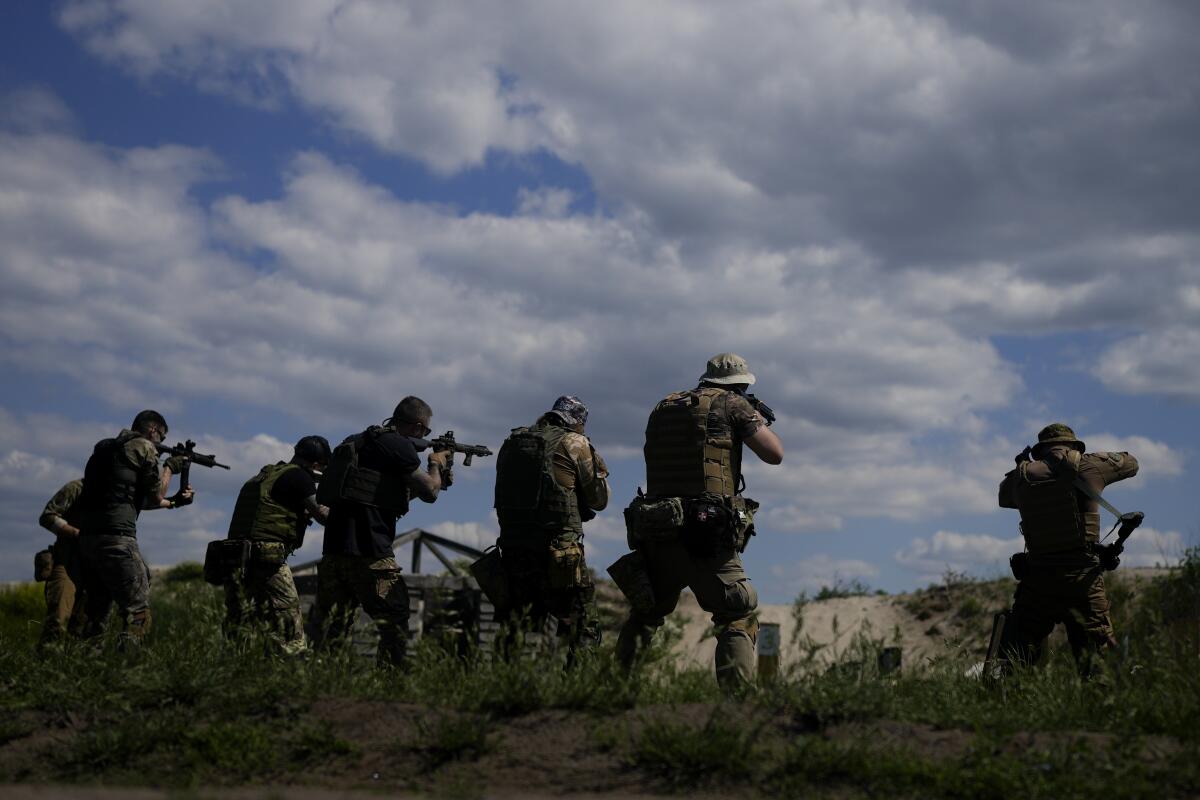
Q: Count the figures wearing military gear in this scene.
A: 7